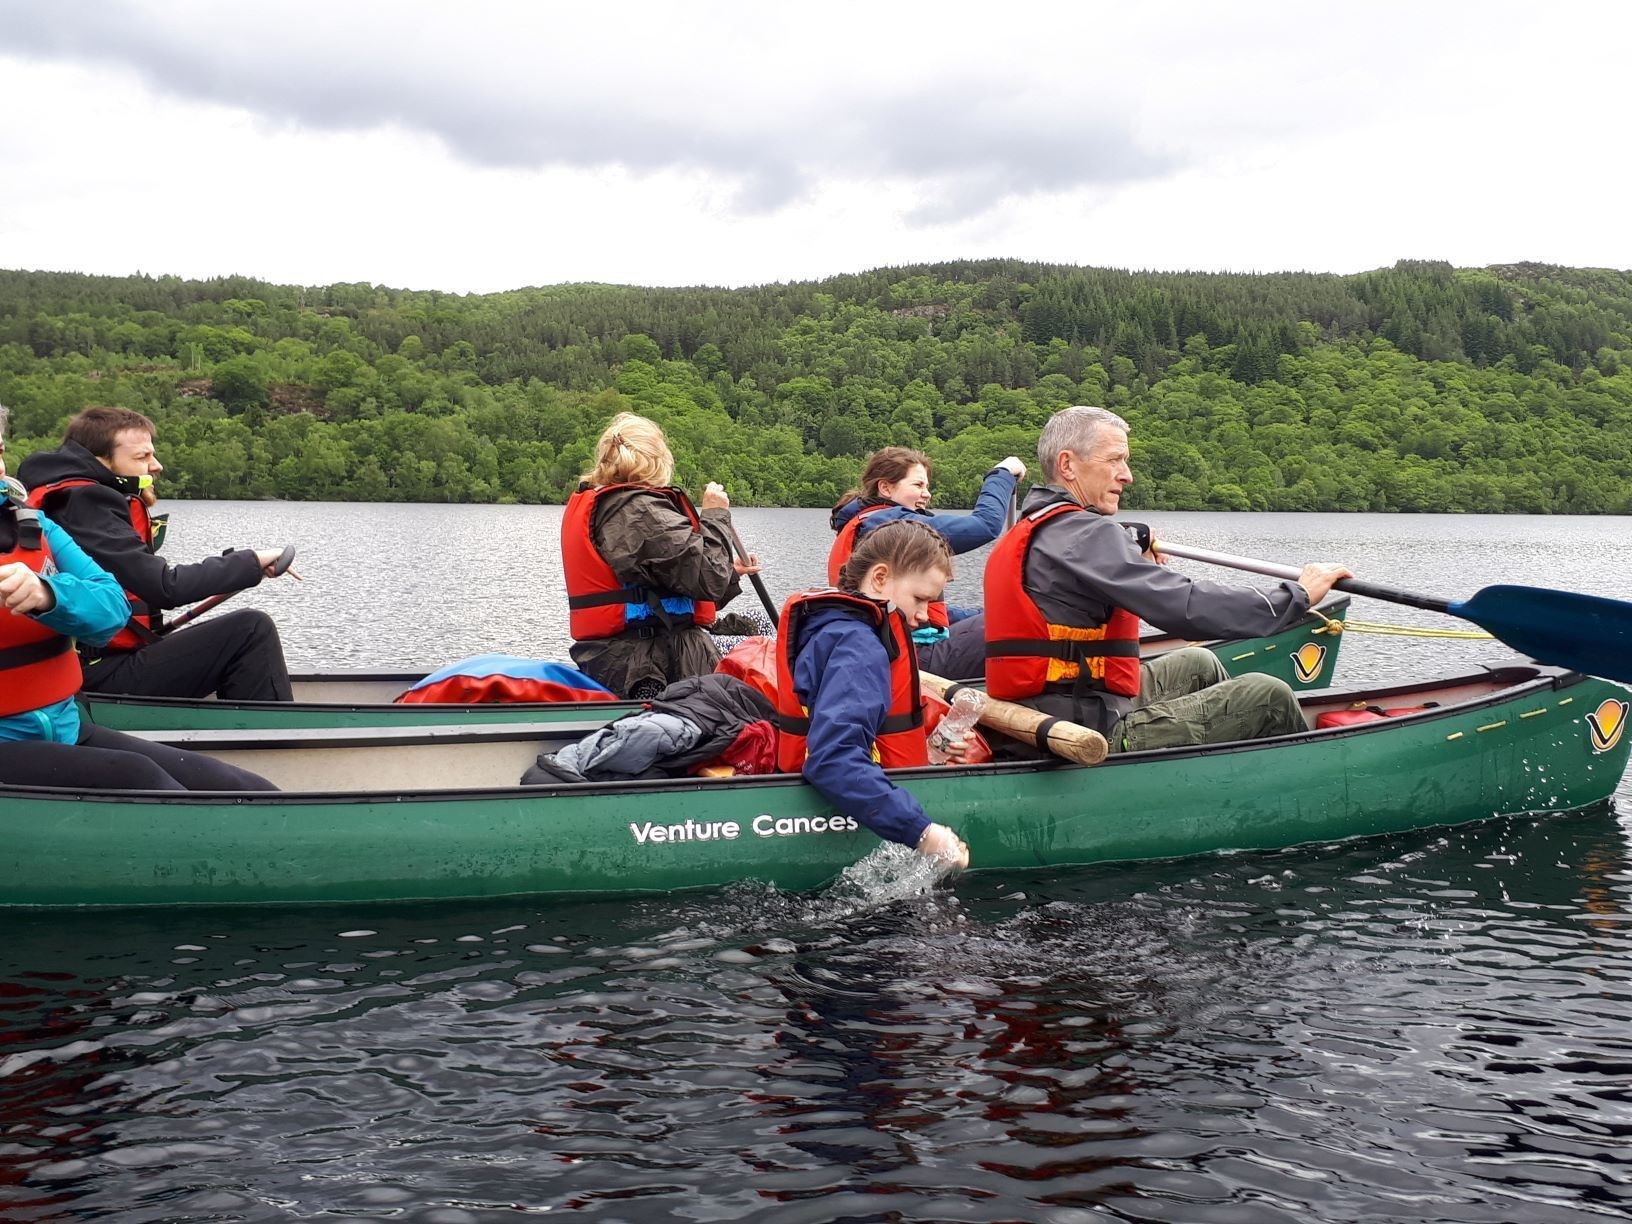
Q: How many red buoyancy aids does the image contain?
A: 6